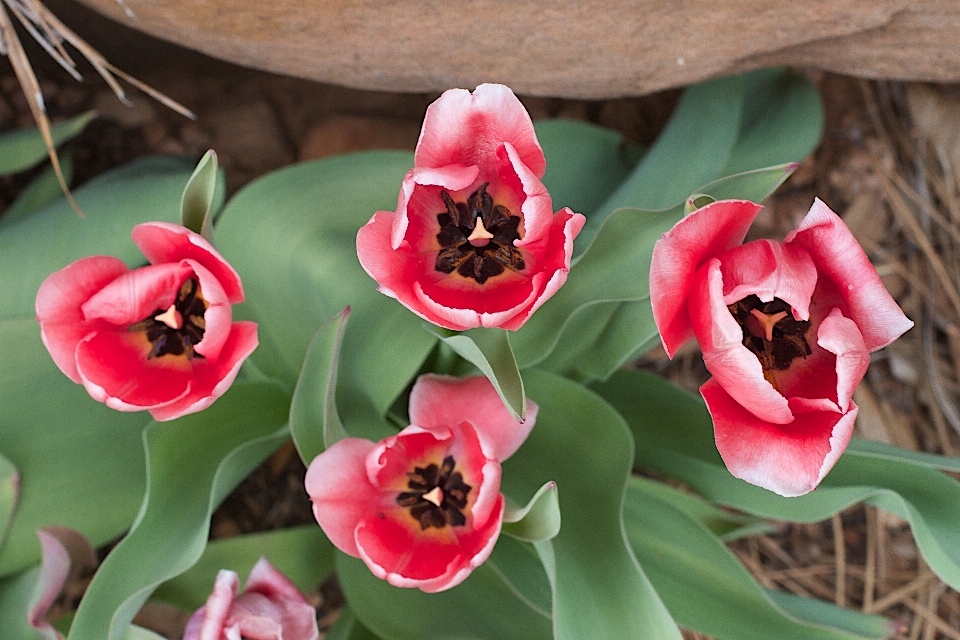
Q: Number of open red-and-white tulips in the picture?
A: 4